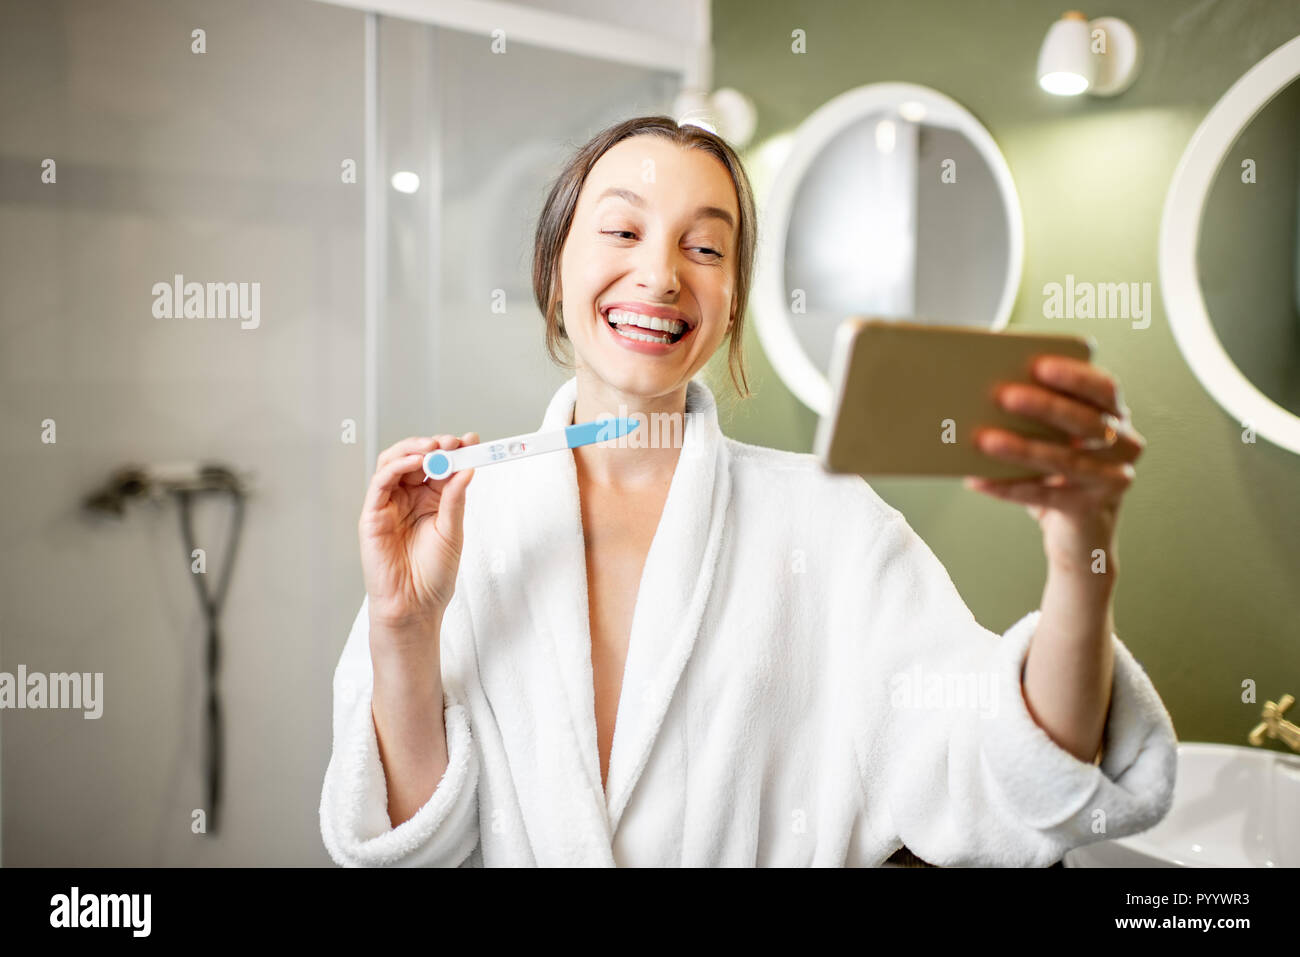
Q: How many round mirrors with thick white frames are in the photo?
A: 2